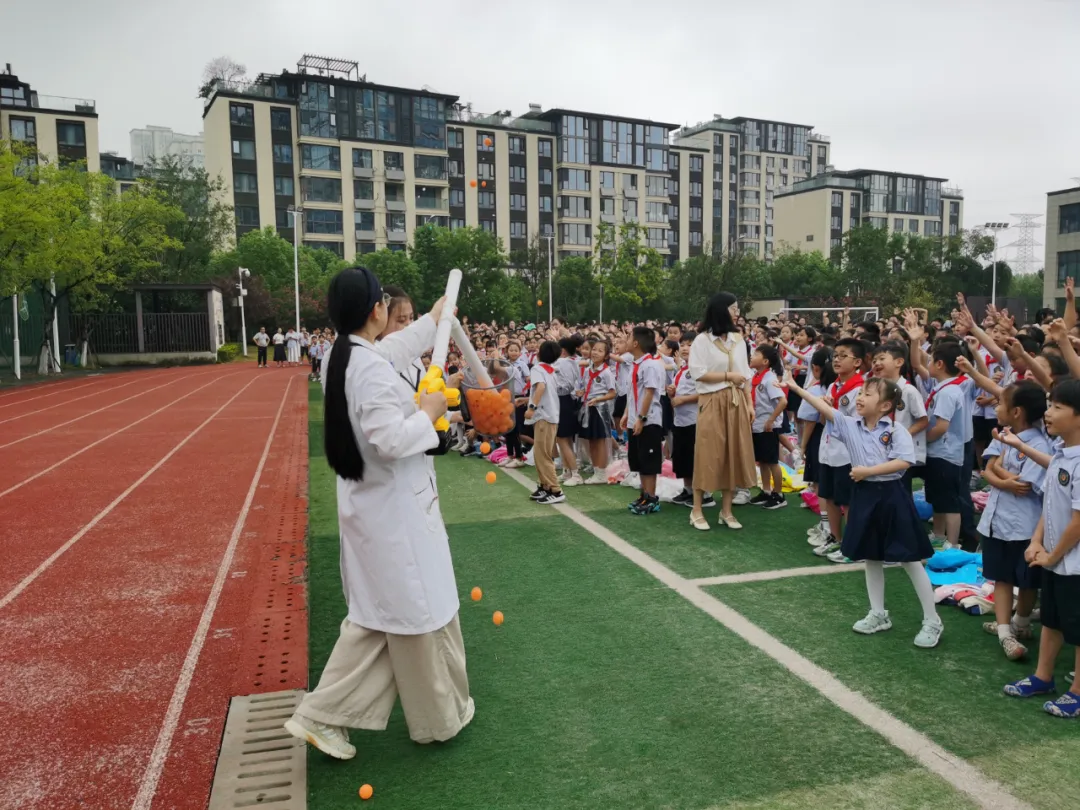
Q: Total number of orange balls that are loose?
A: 9